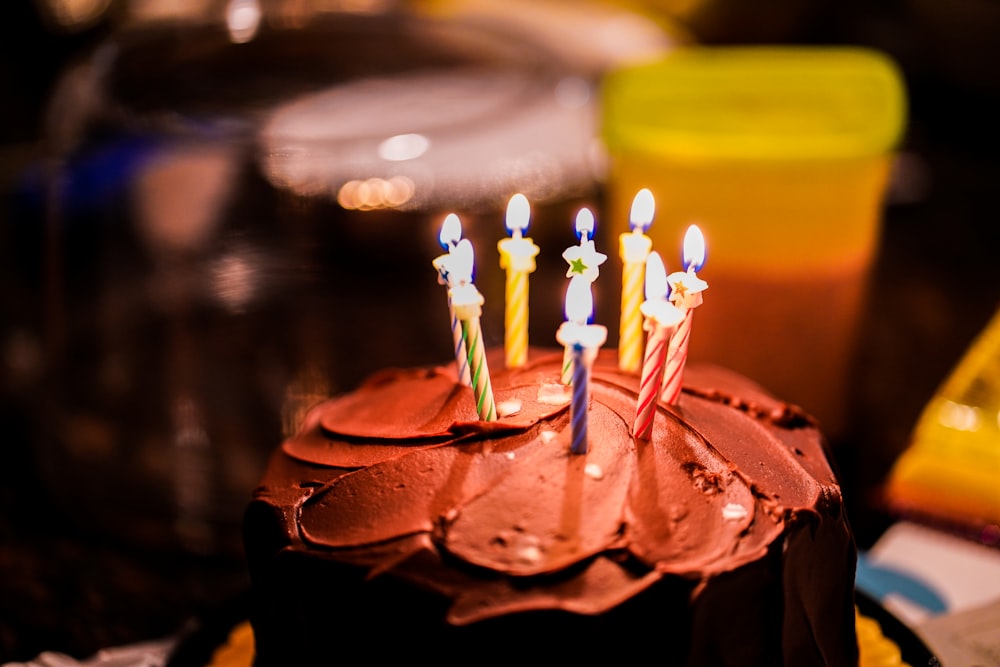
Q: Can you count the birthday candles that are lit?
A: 8